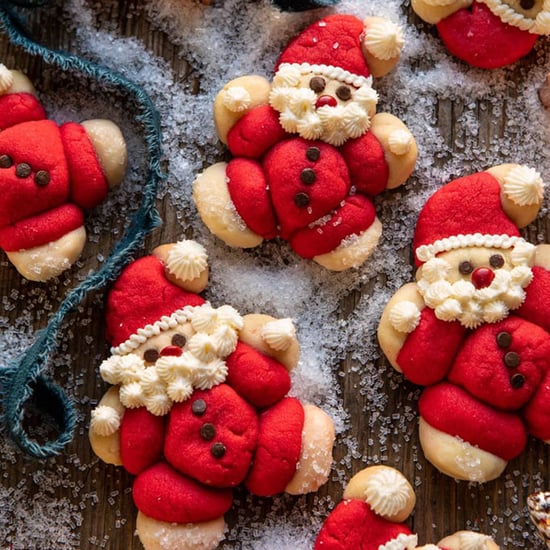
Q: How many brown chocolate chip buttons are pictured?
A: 12